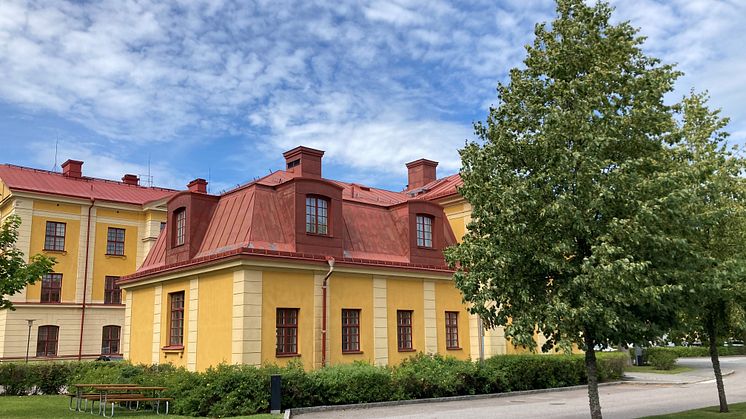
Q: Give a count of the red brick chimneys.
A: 5